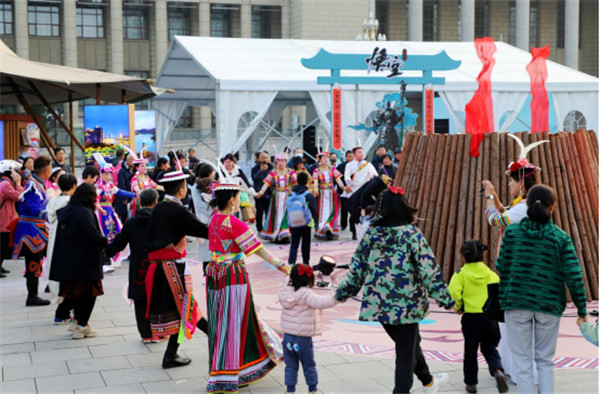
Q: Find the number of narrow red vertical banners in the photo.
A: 2